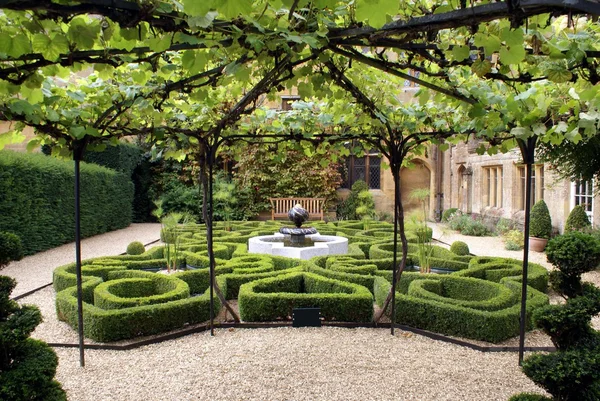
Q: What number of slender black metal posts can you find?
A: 4